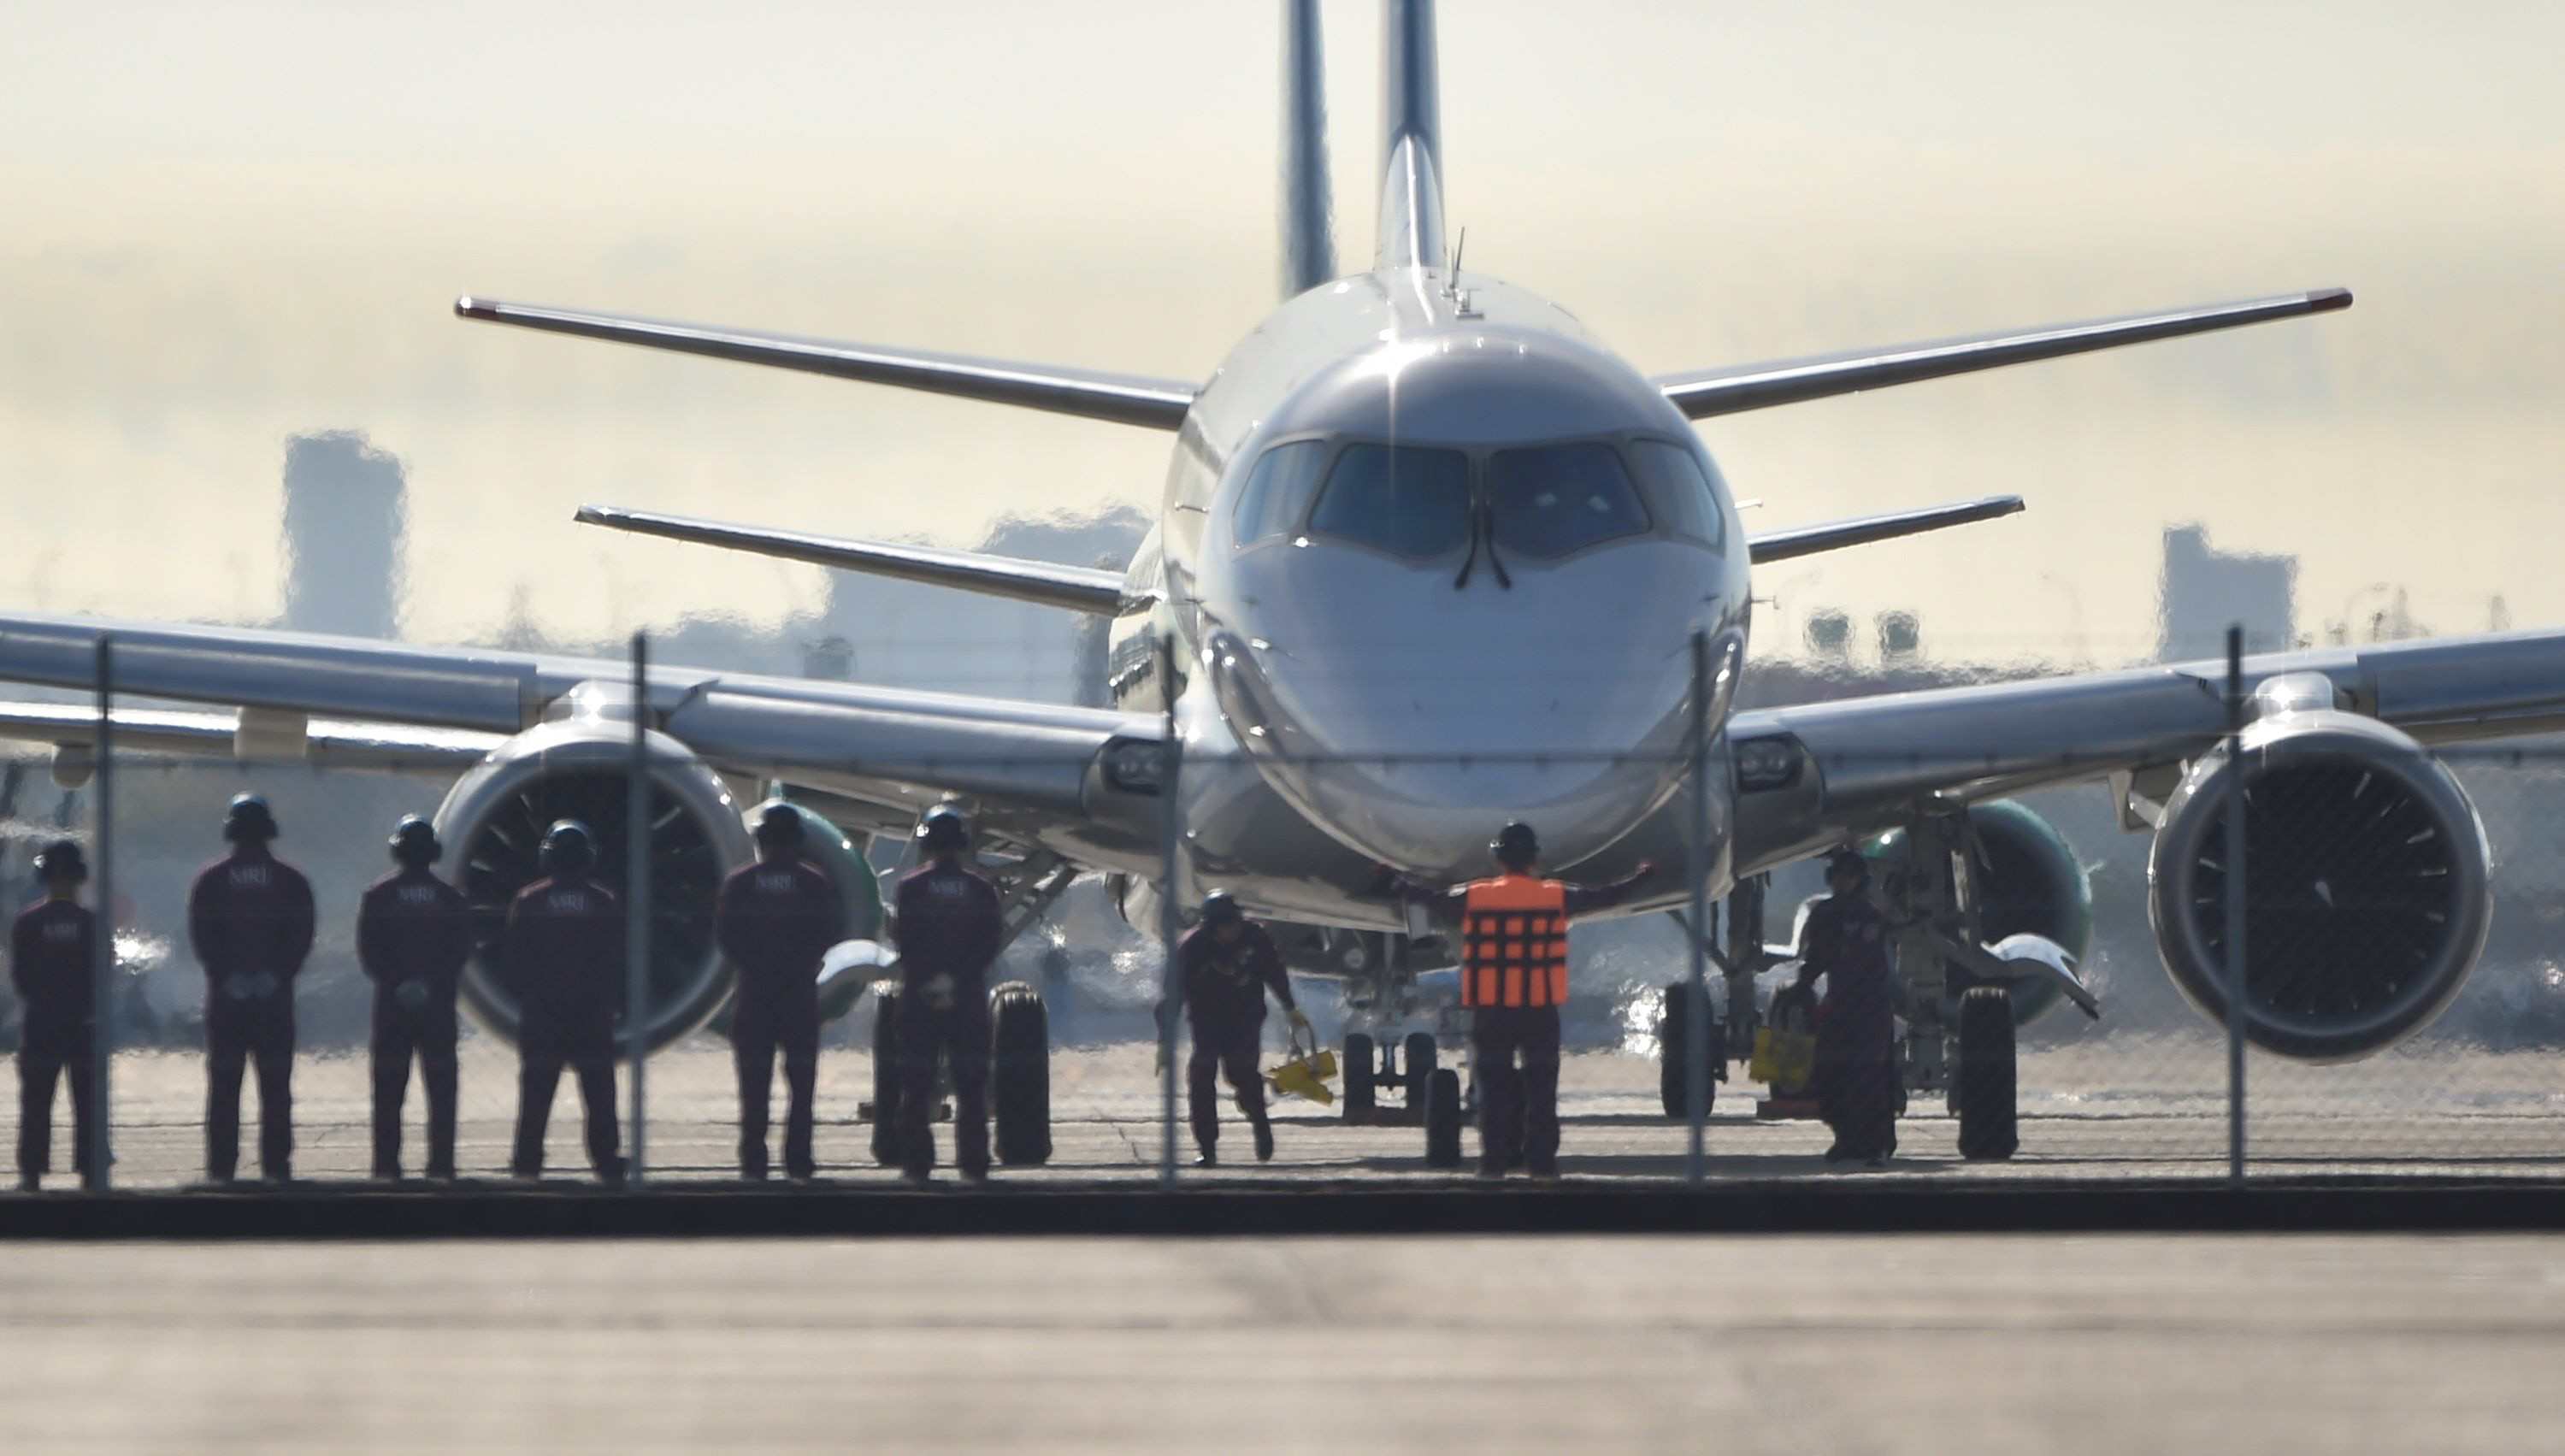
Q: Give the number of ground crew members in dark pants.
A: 9